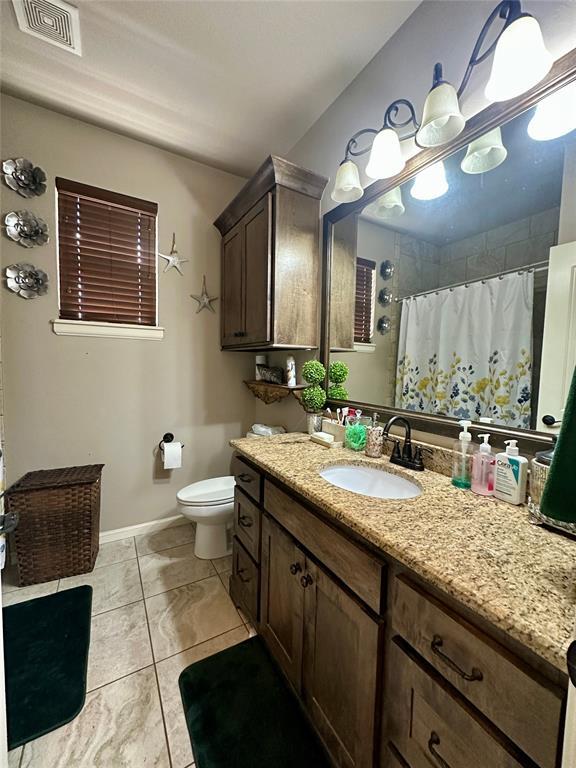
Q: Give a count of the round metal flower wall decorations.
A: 3